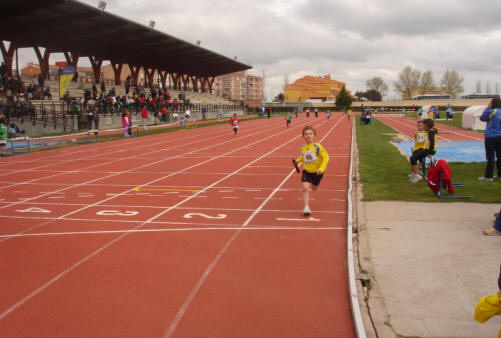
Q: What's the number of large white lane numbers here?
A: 4